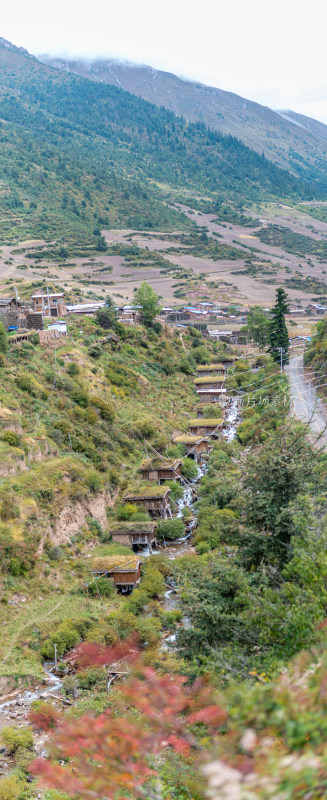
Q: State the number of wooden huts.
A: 11